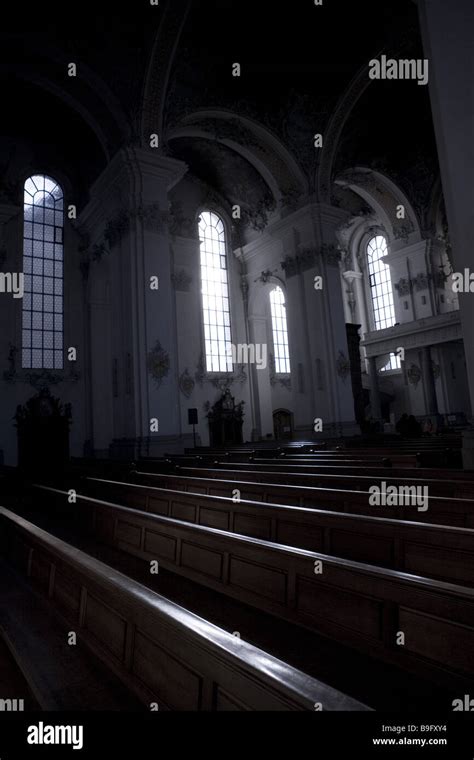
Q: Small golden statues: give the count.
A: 0